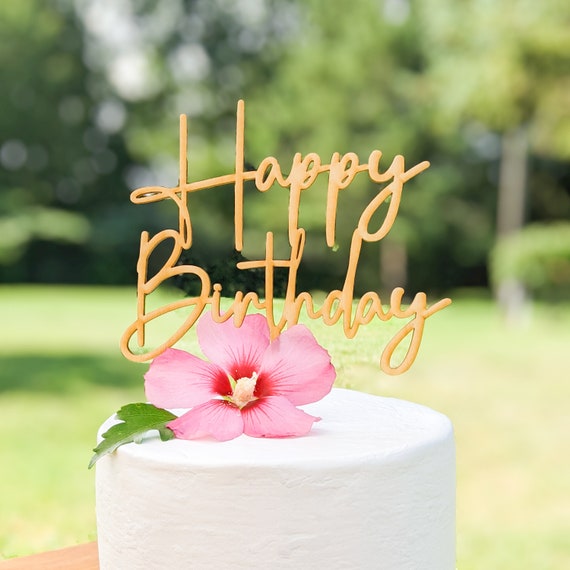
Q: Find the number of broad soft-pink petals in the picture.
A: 5